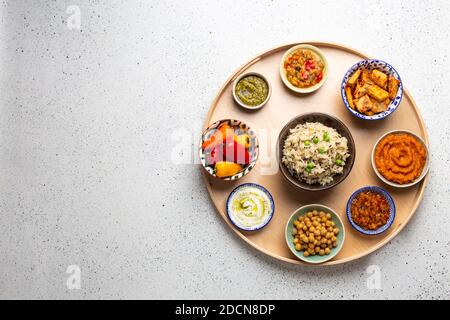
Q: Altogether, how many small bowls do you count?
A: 8